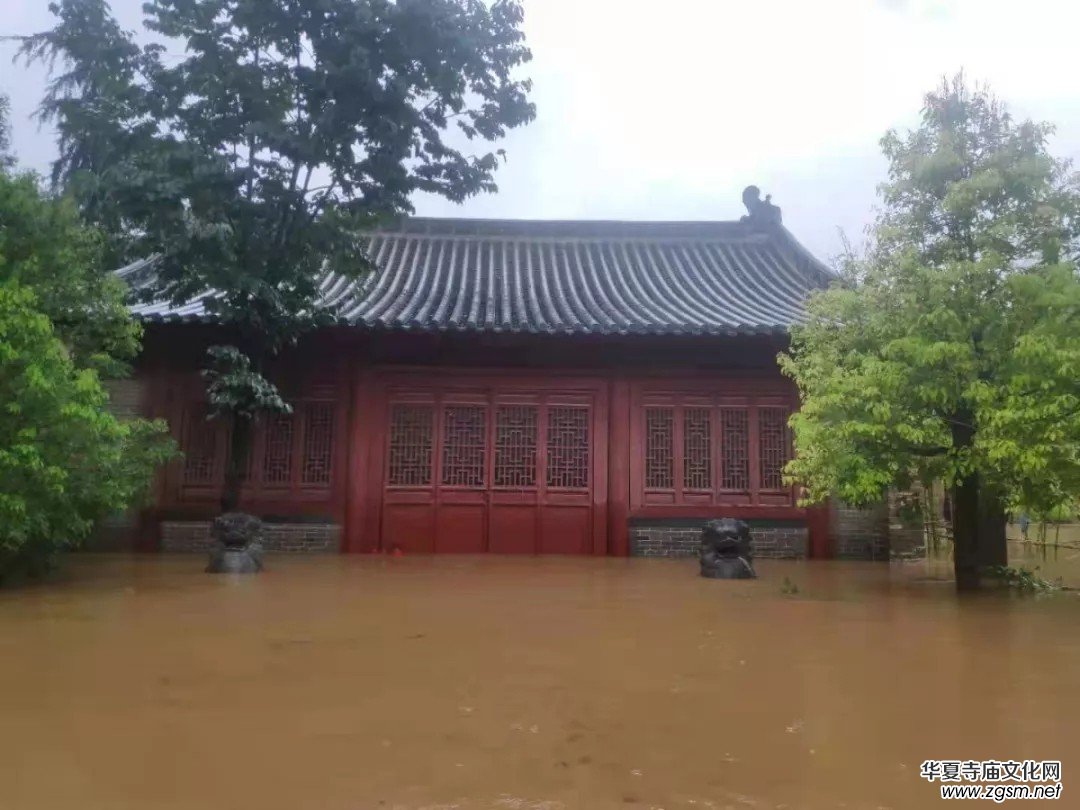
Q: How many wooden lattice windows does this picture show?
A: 12